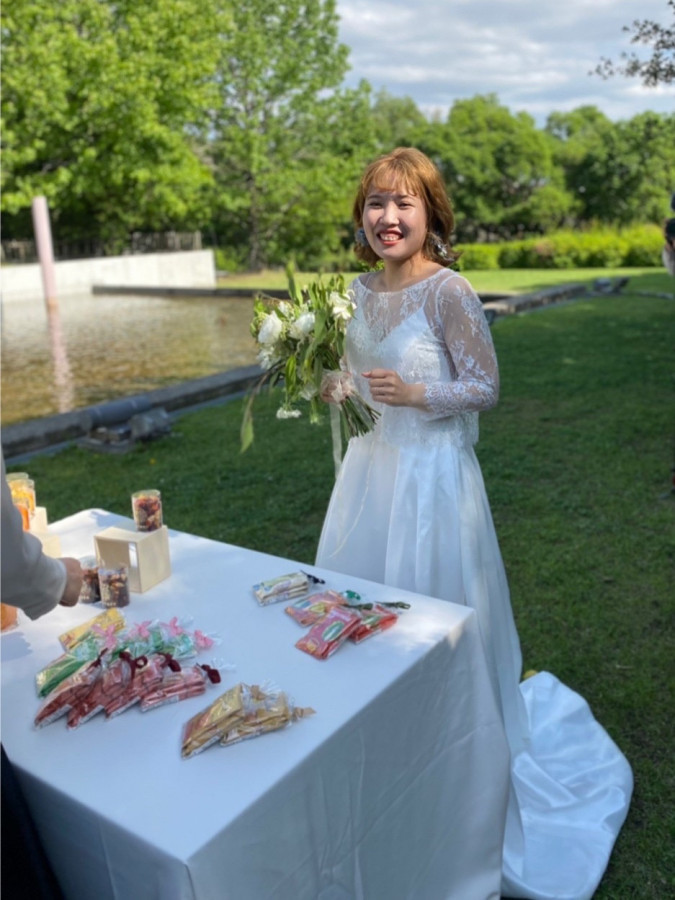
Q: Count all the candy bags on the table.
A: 15